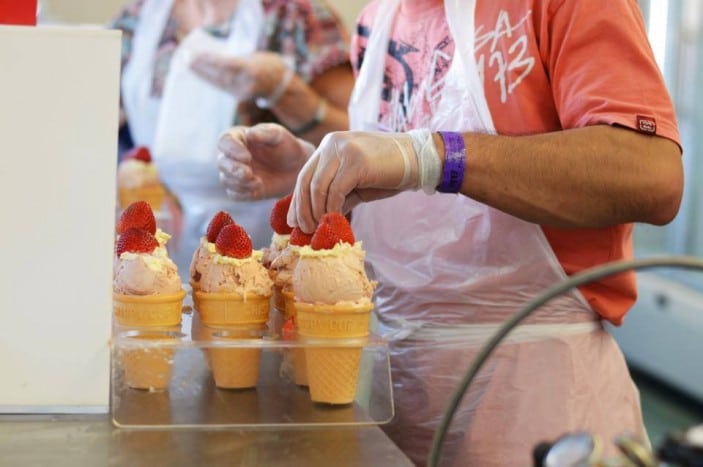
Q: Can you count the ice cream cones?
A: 8